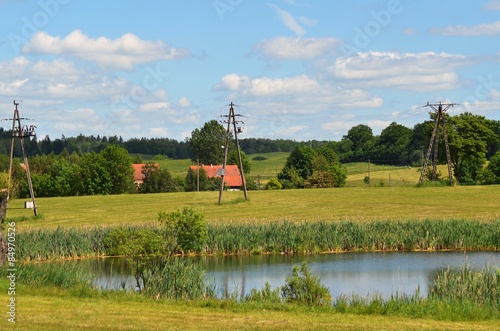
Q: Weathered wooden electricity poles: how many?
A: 3